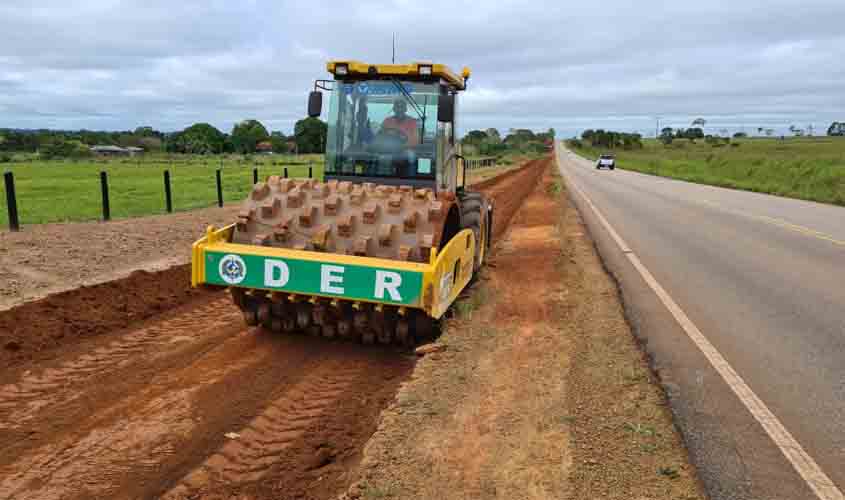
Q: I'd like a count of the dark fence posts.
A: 7